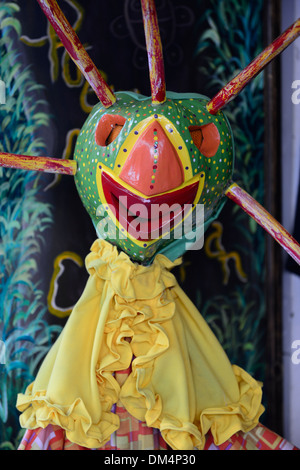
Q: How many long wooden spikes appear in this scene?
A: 5